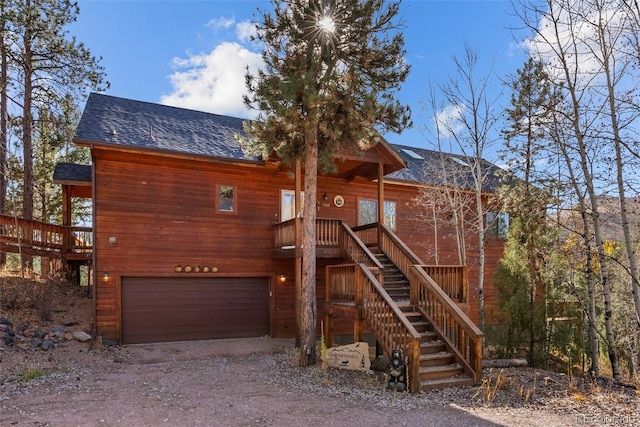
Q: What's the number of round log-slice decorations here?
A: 5